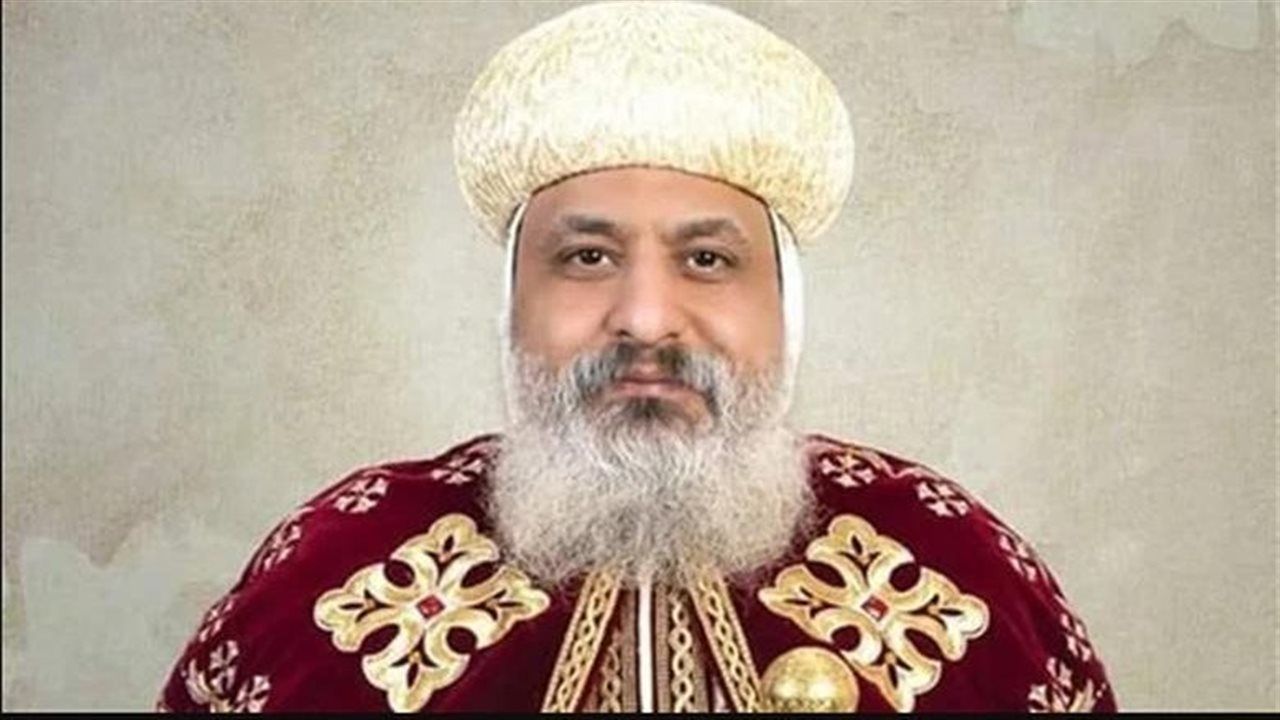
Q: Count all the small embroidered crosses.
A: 12